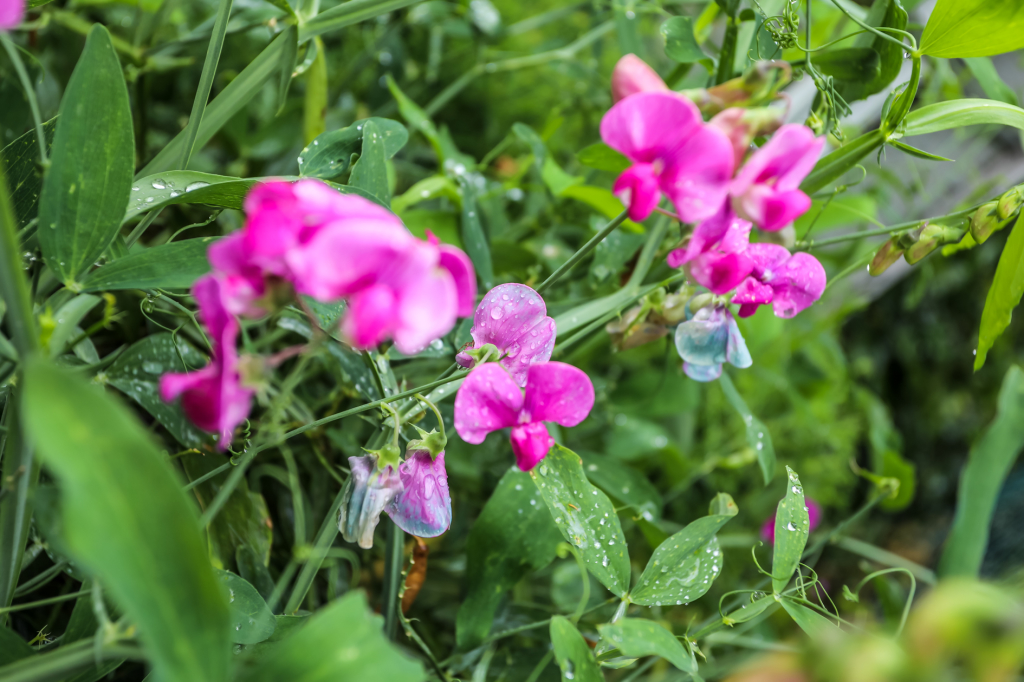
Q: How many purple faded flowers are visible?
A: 3